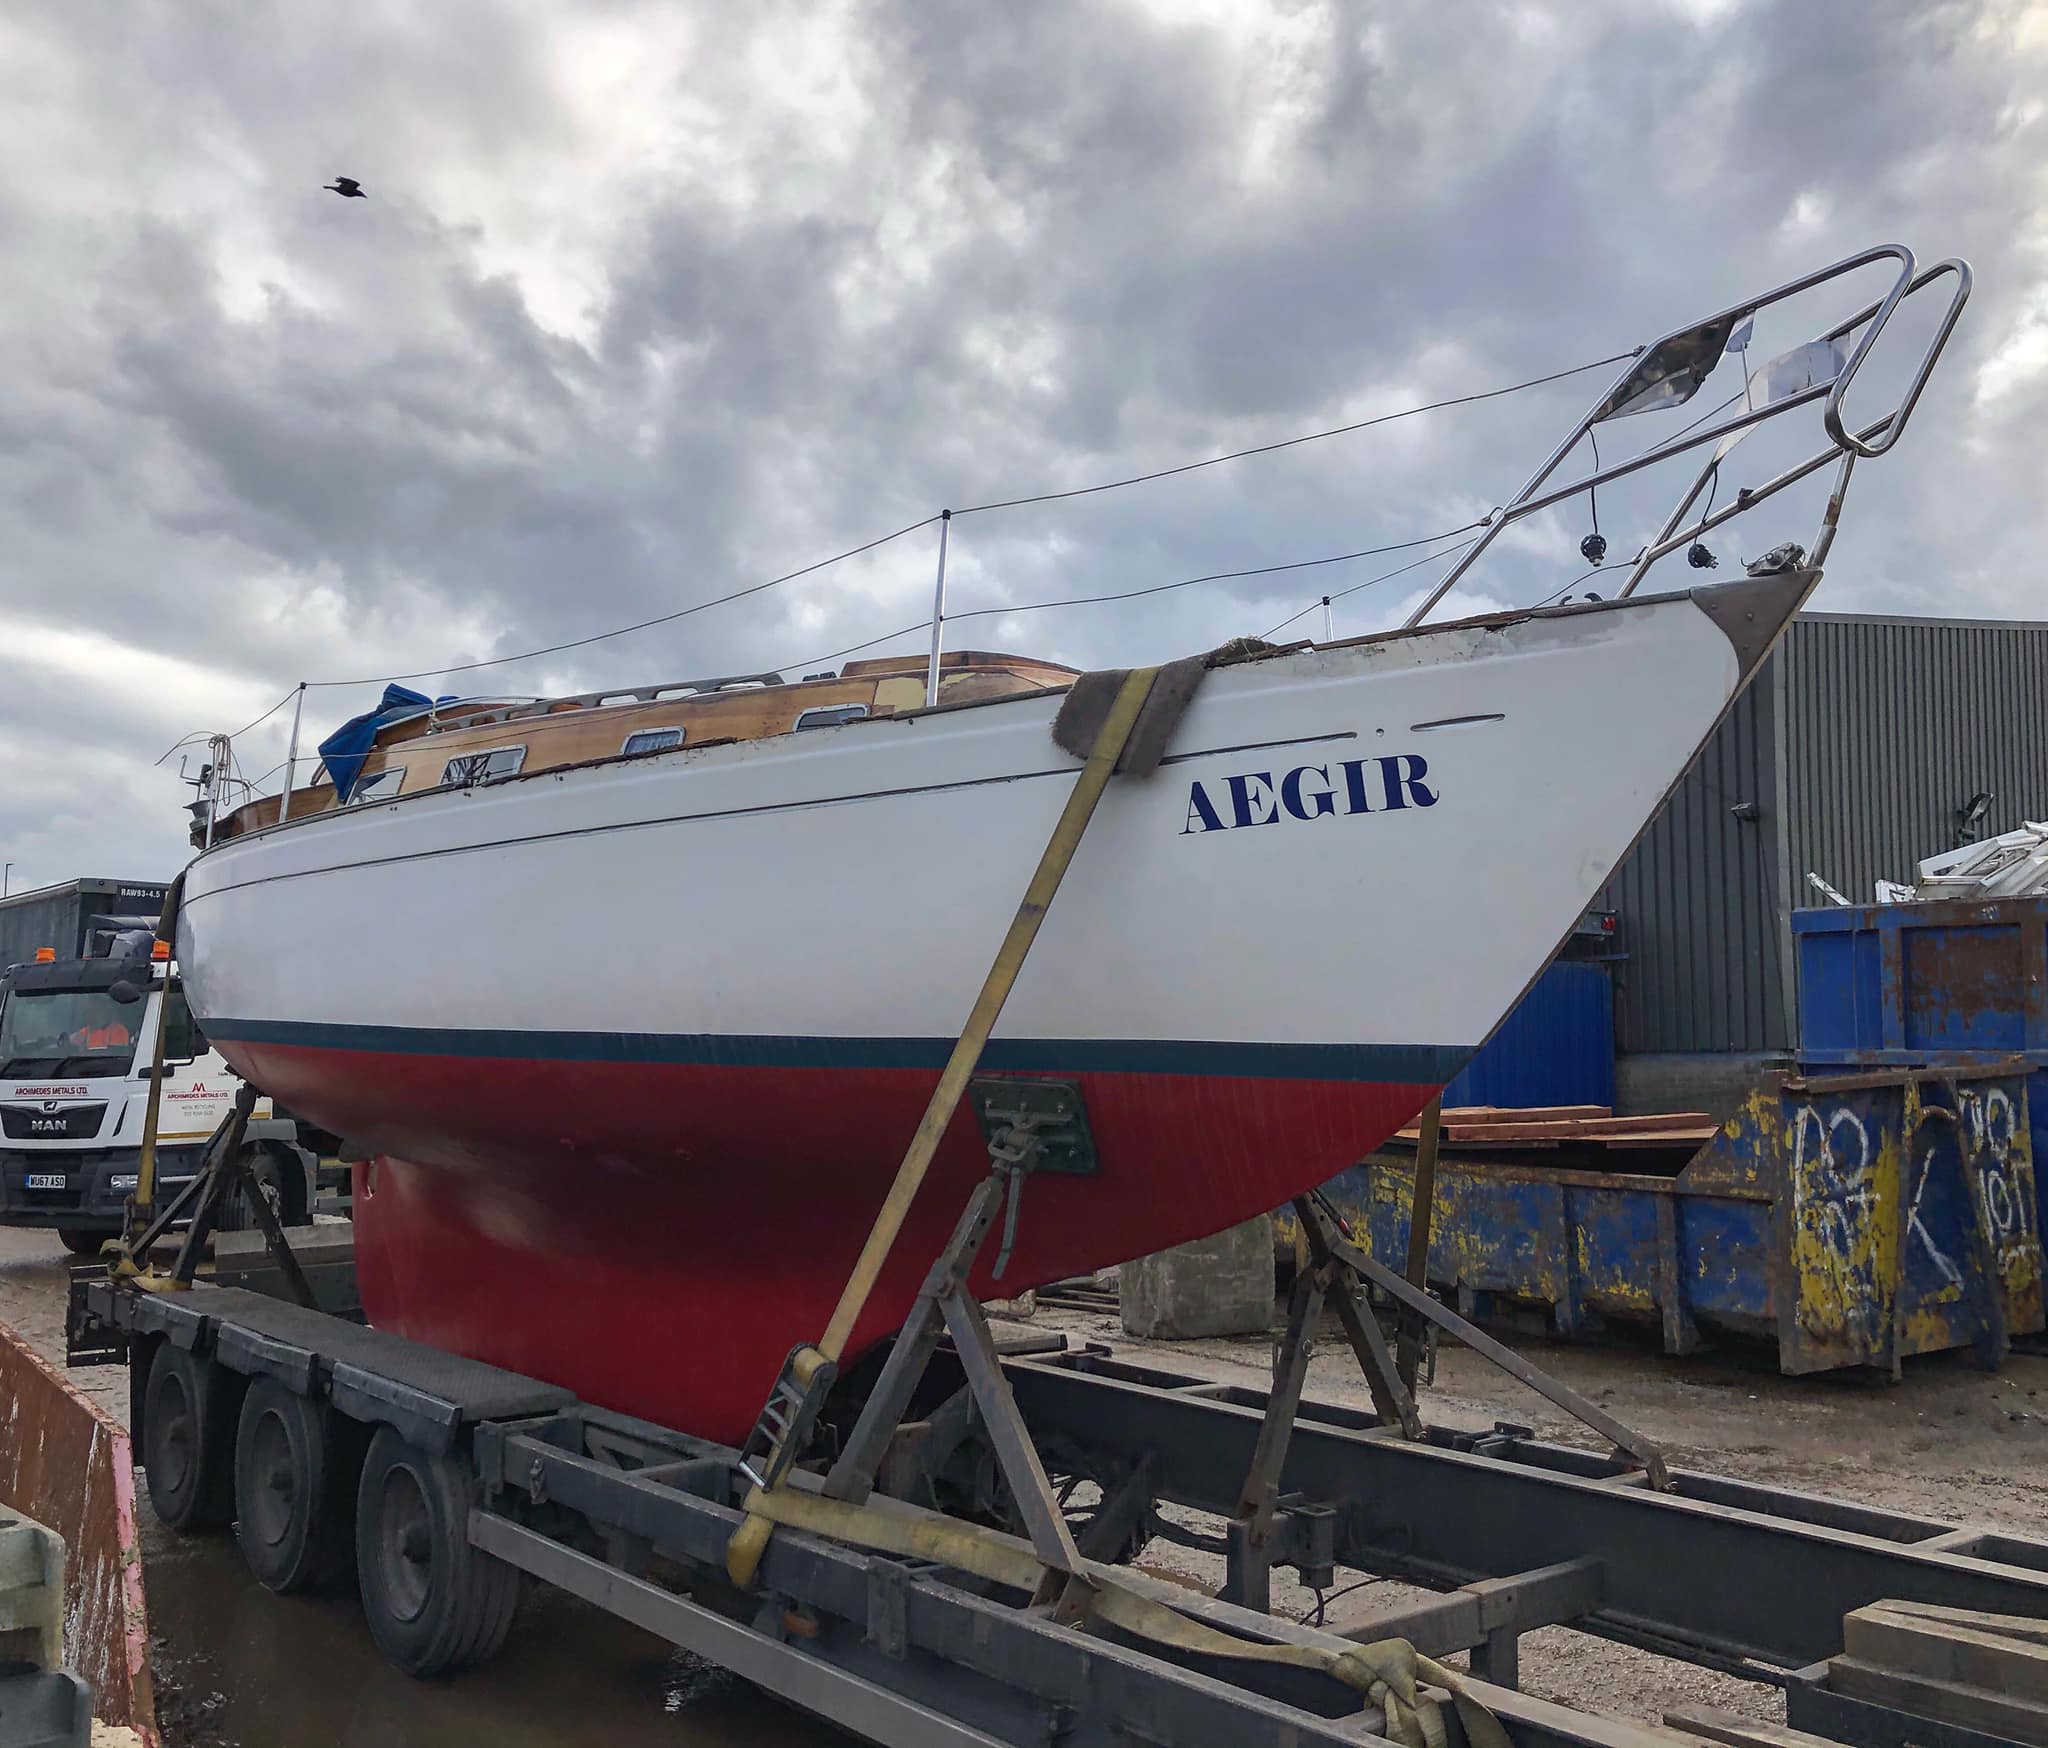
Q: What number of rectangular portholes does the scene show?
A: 4